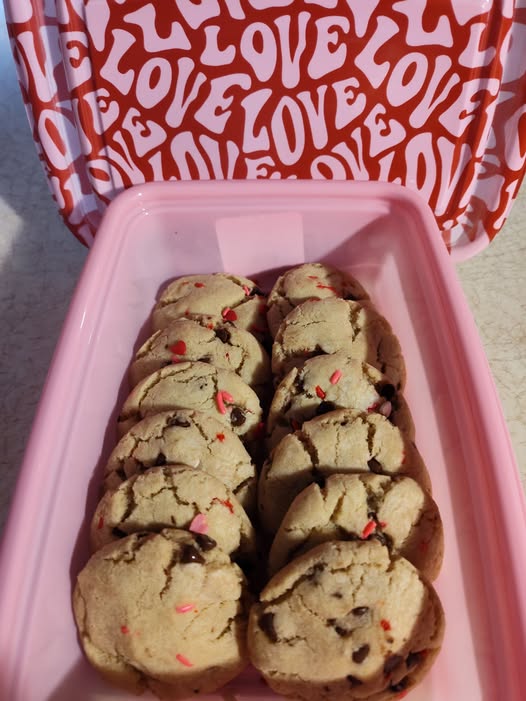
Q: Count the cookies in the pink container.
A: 12